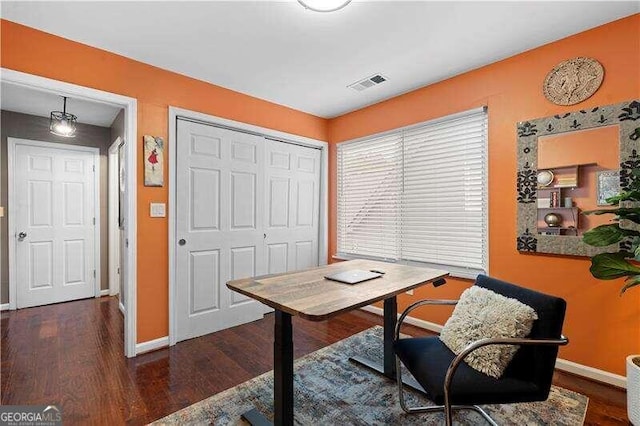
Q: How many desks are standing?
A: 1